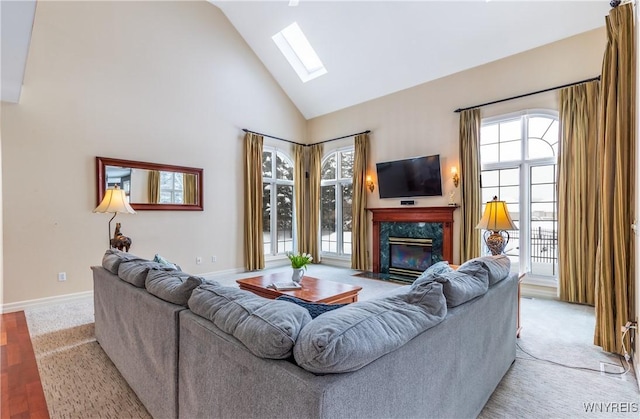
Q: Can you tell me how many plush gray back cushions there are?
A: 7